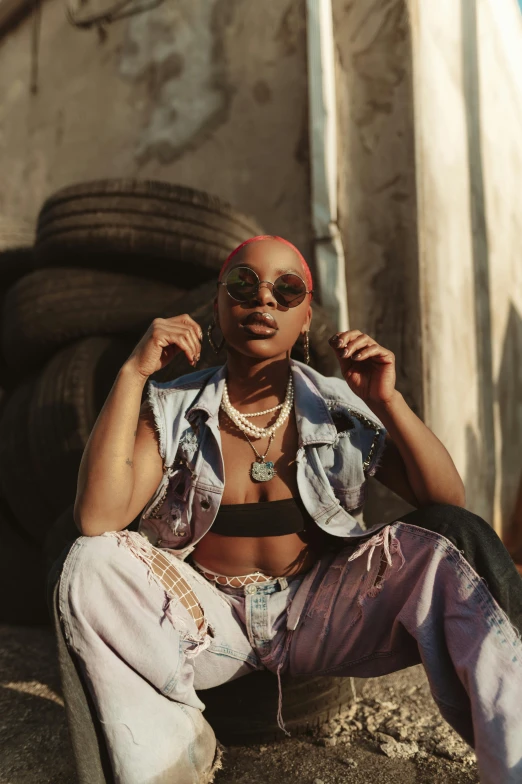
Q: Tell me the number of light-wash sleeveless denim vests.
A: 1